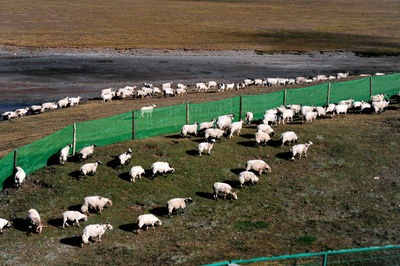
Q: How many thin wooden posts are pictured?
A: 8